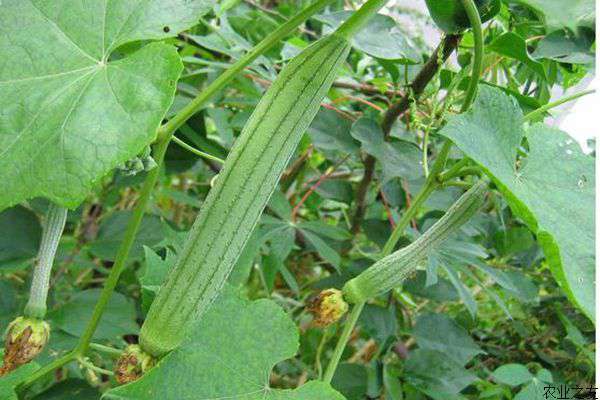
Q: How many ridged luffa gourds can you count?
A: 3